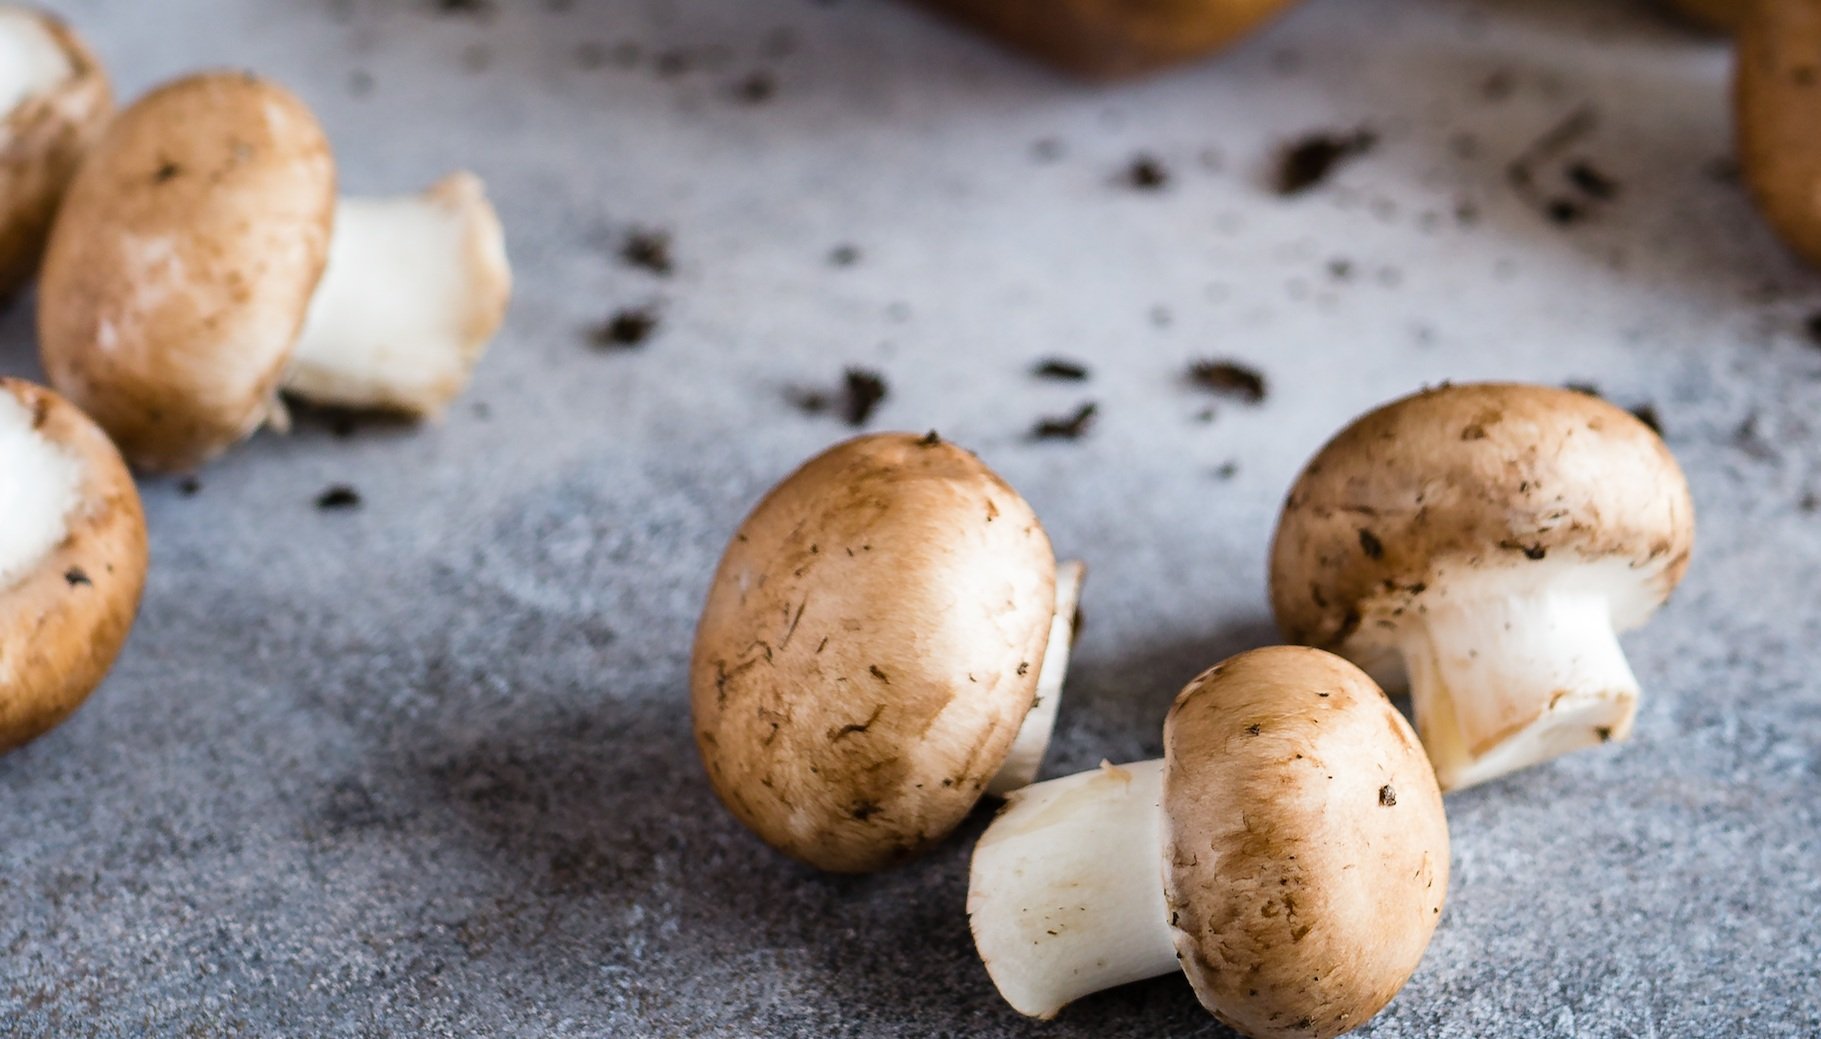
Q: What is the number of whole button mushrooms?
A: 4